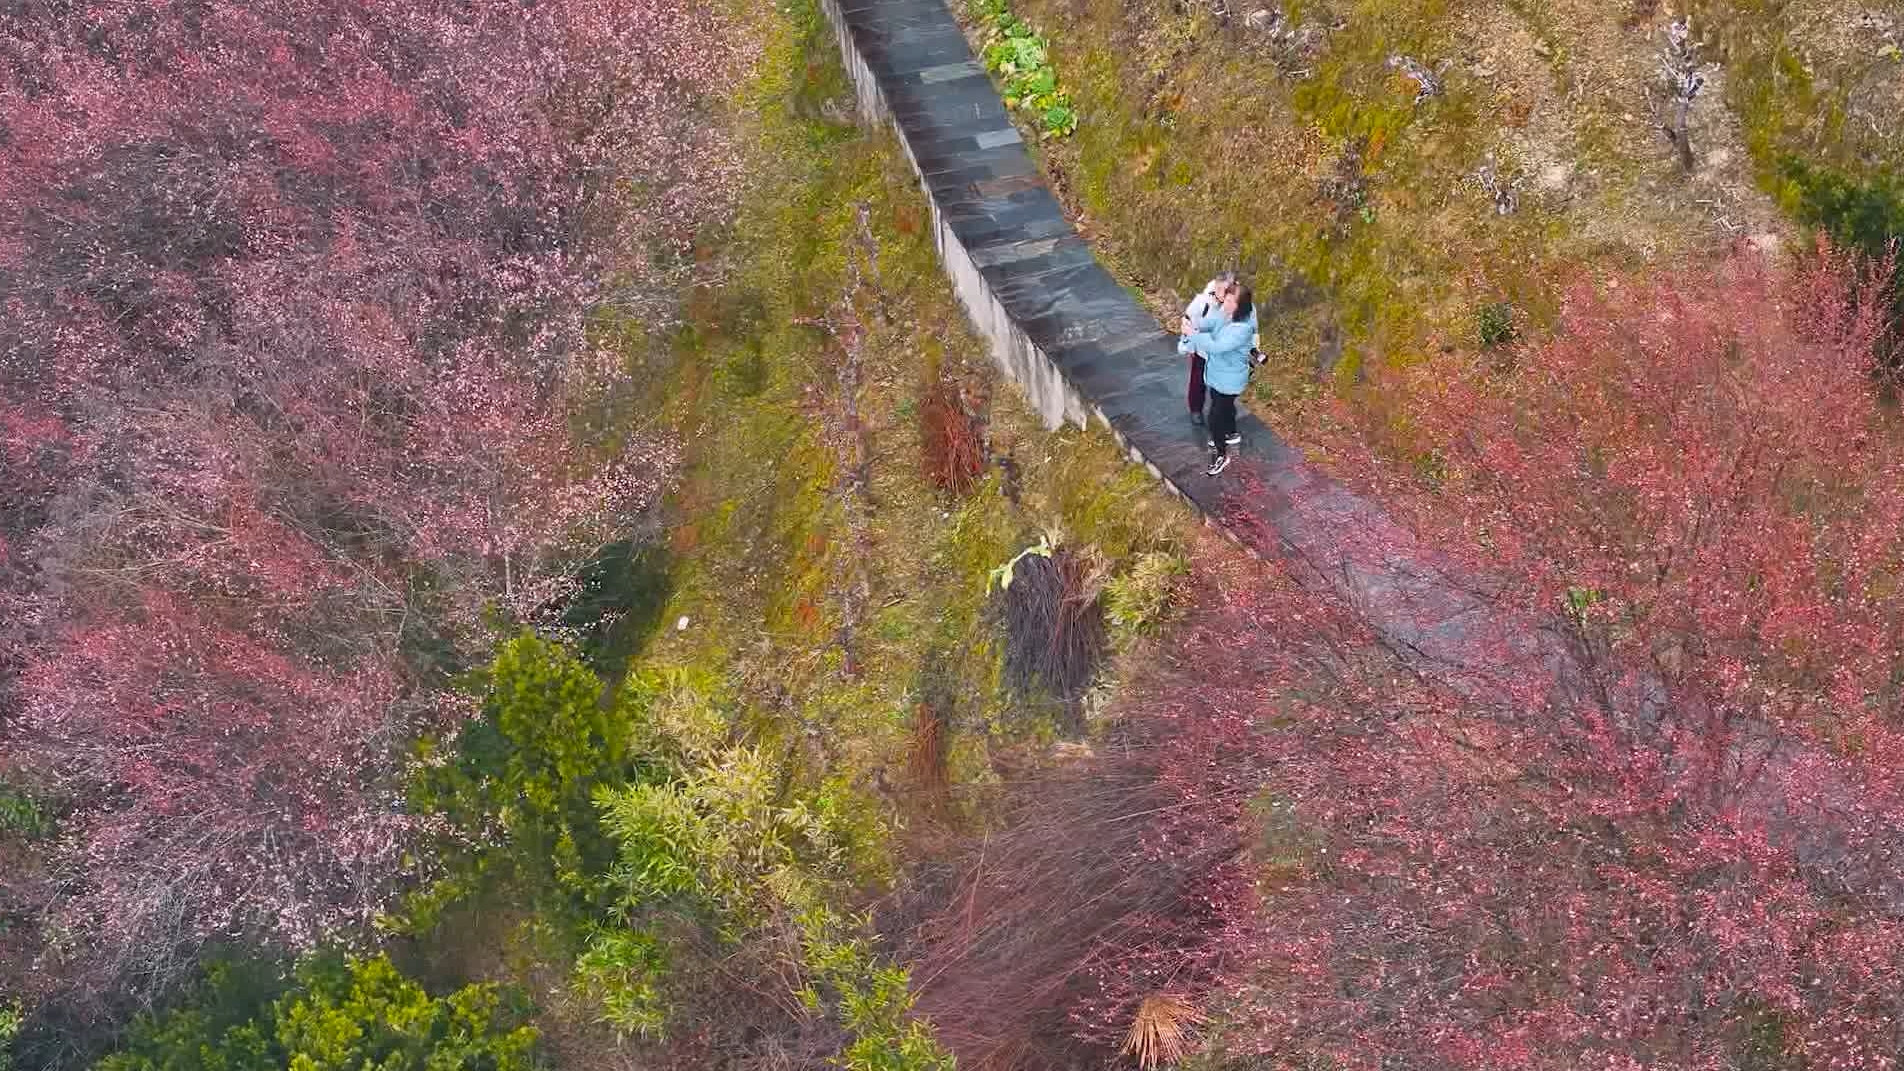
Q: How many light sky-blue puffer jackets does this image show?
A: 1